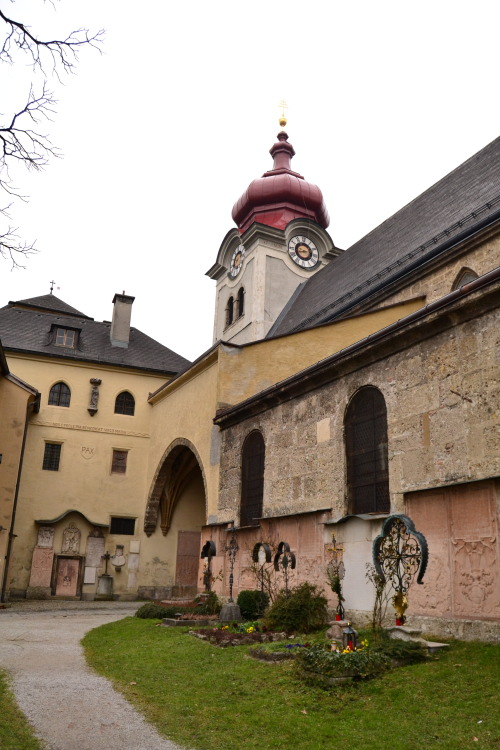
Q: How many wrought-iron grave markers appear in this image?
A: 6